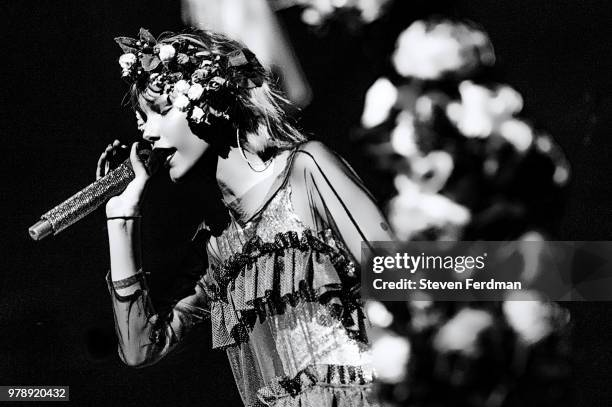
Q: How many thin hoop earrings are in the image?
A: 1